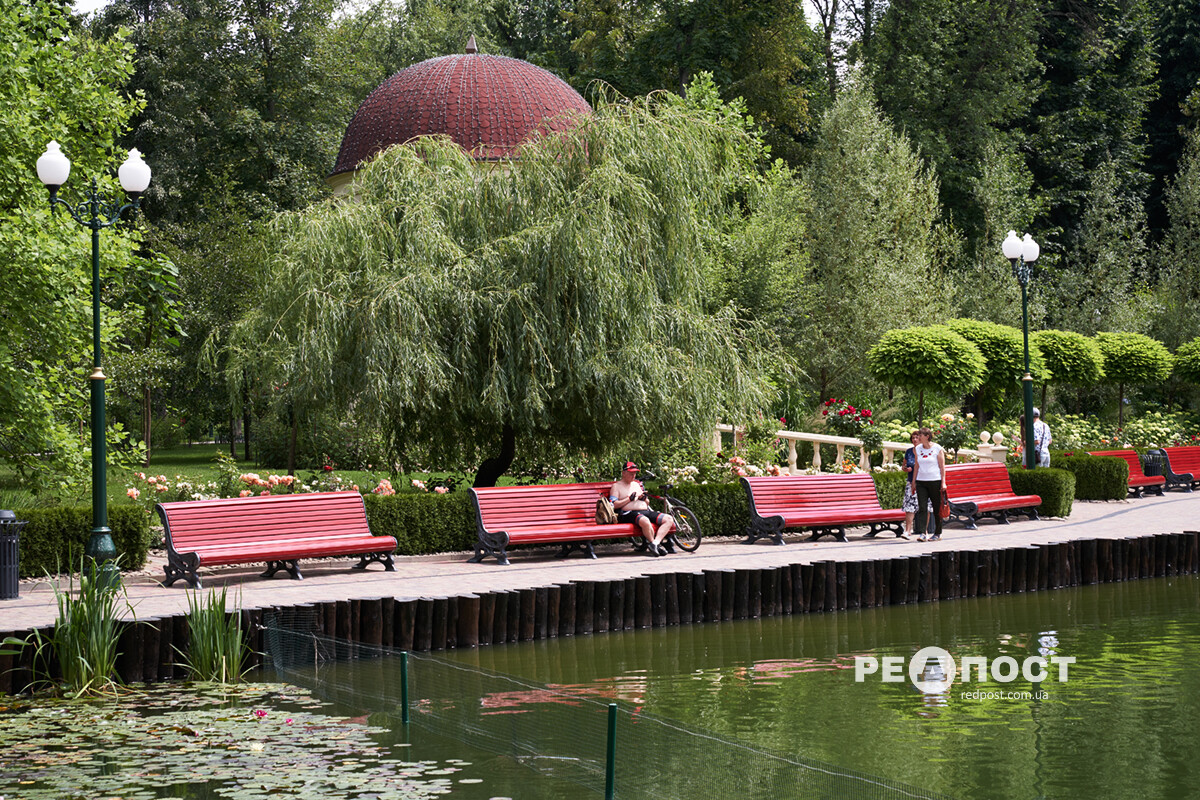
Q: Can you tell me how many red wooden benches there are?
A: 6